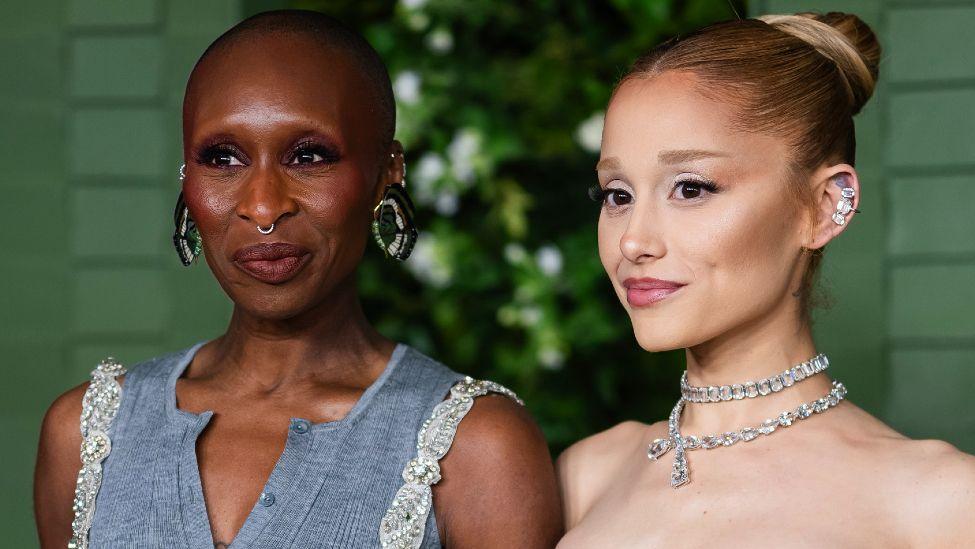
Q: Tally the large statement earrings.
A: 2